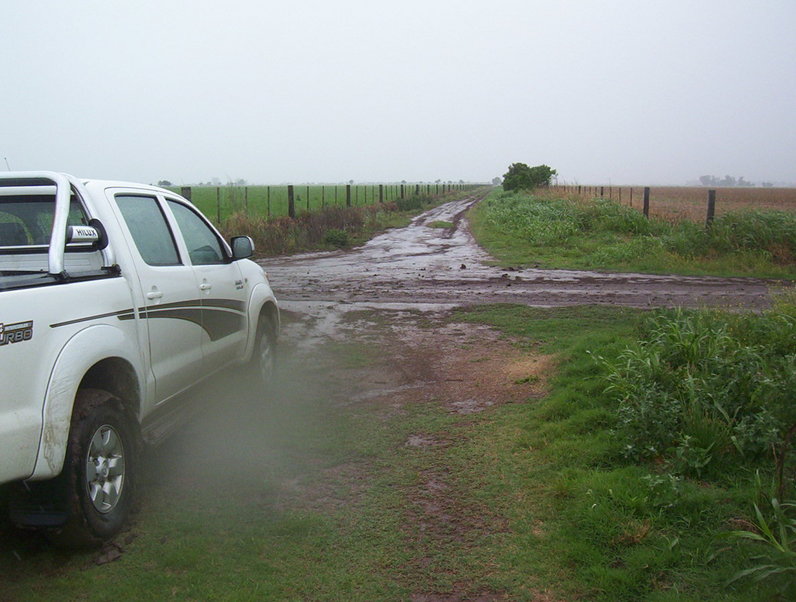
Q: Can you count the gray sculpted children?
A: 0